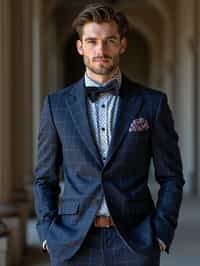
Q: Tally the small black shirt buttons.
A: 3